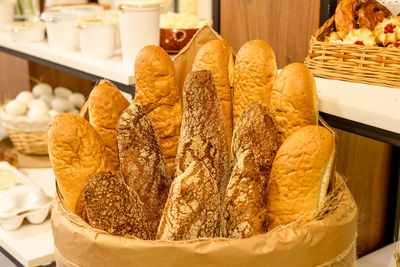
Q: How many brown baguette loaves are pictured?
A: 5